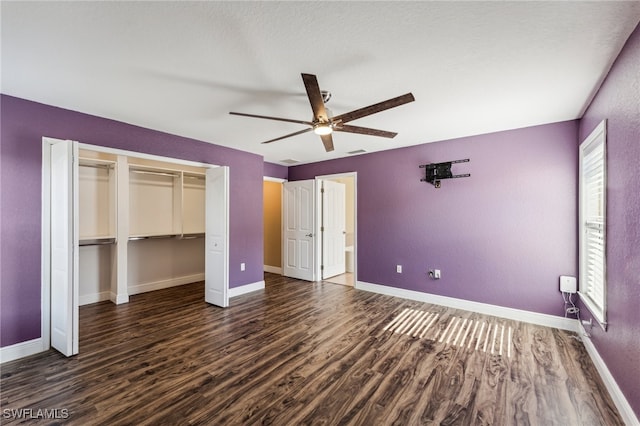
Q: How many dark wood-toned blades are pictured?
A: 6